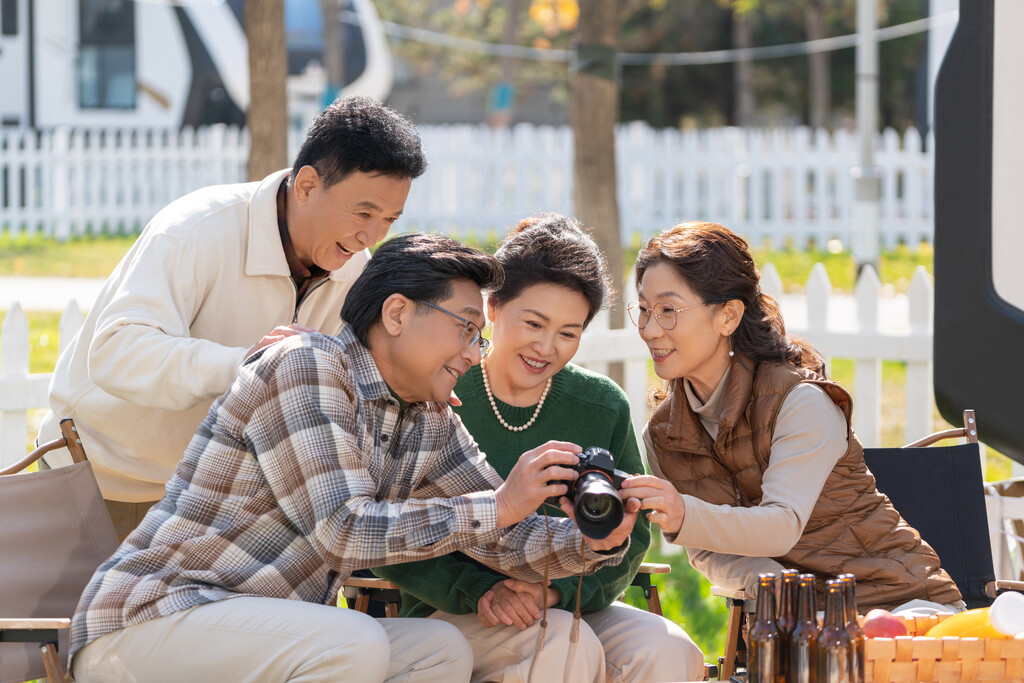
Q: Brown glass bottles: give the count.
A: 5